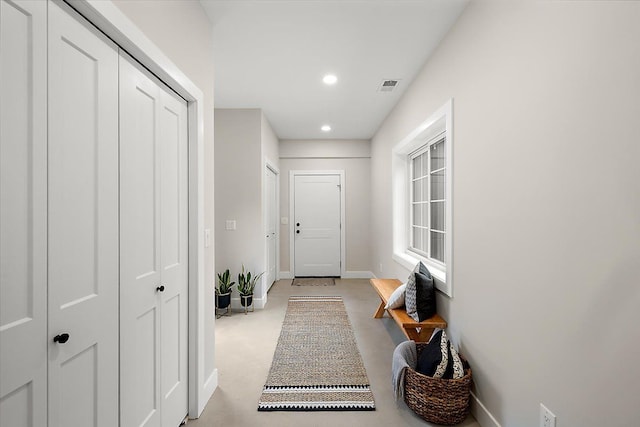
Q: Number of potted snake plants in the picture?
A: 2